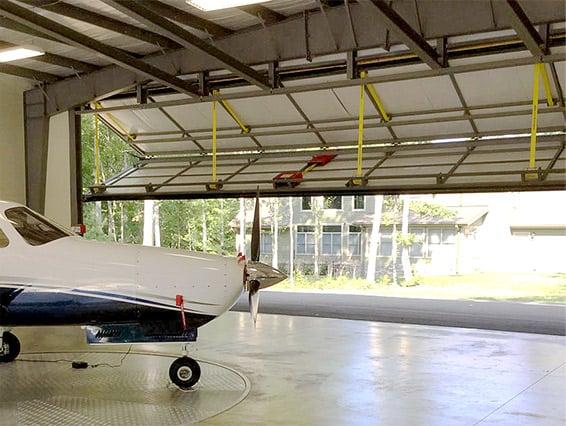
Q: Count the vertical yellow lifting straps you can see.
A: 4